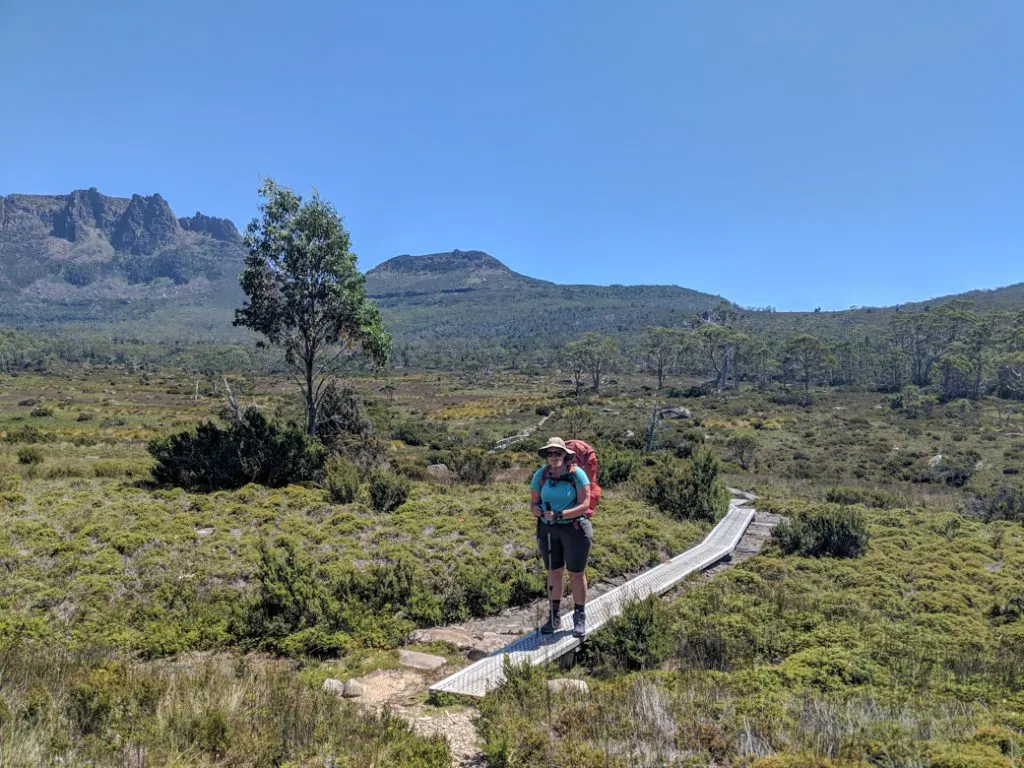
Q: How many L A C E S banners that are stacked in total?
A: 0